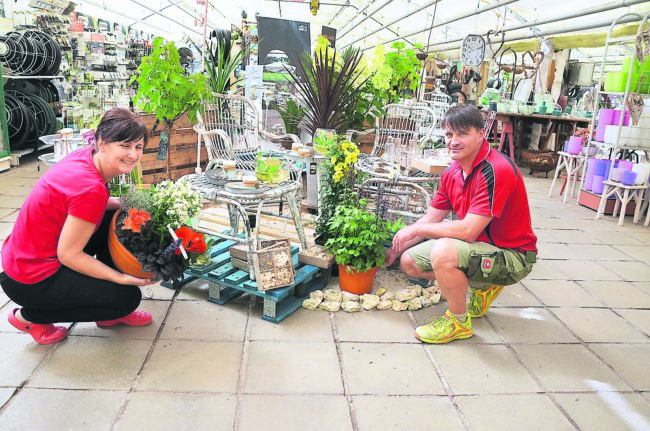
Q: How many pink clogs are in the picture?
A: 2